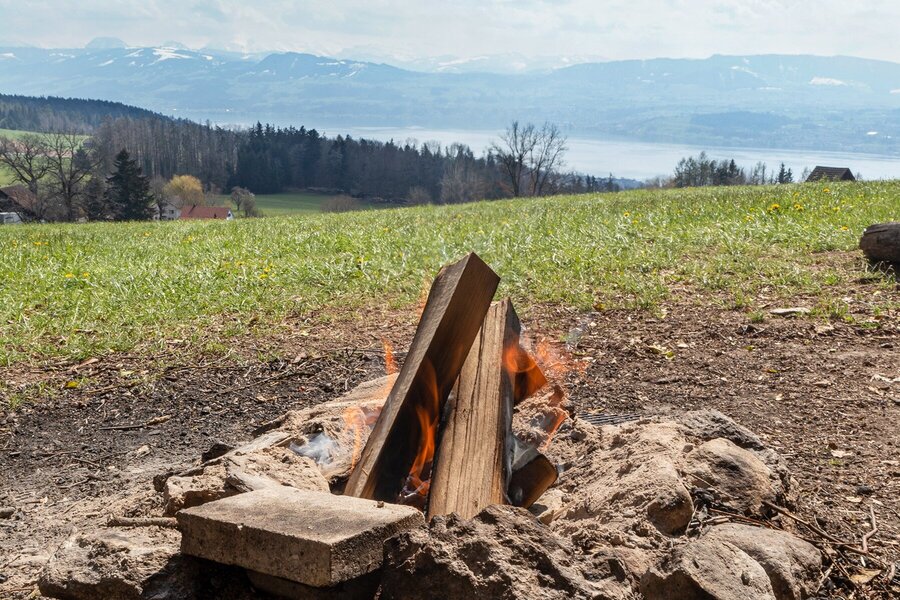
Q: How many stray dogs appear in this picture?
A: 0